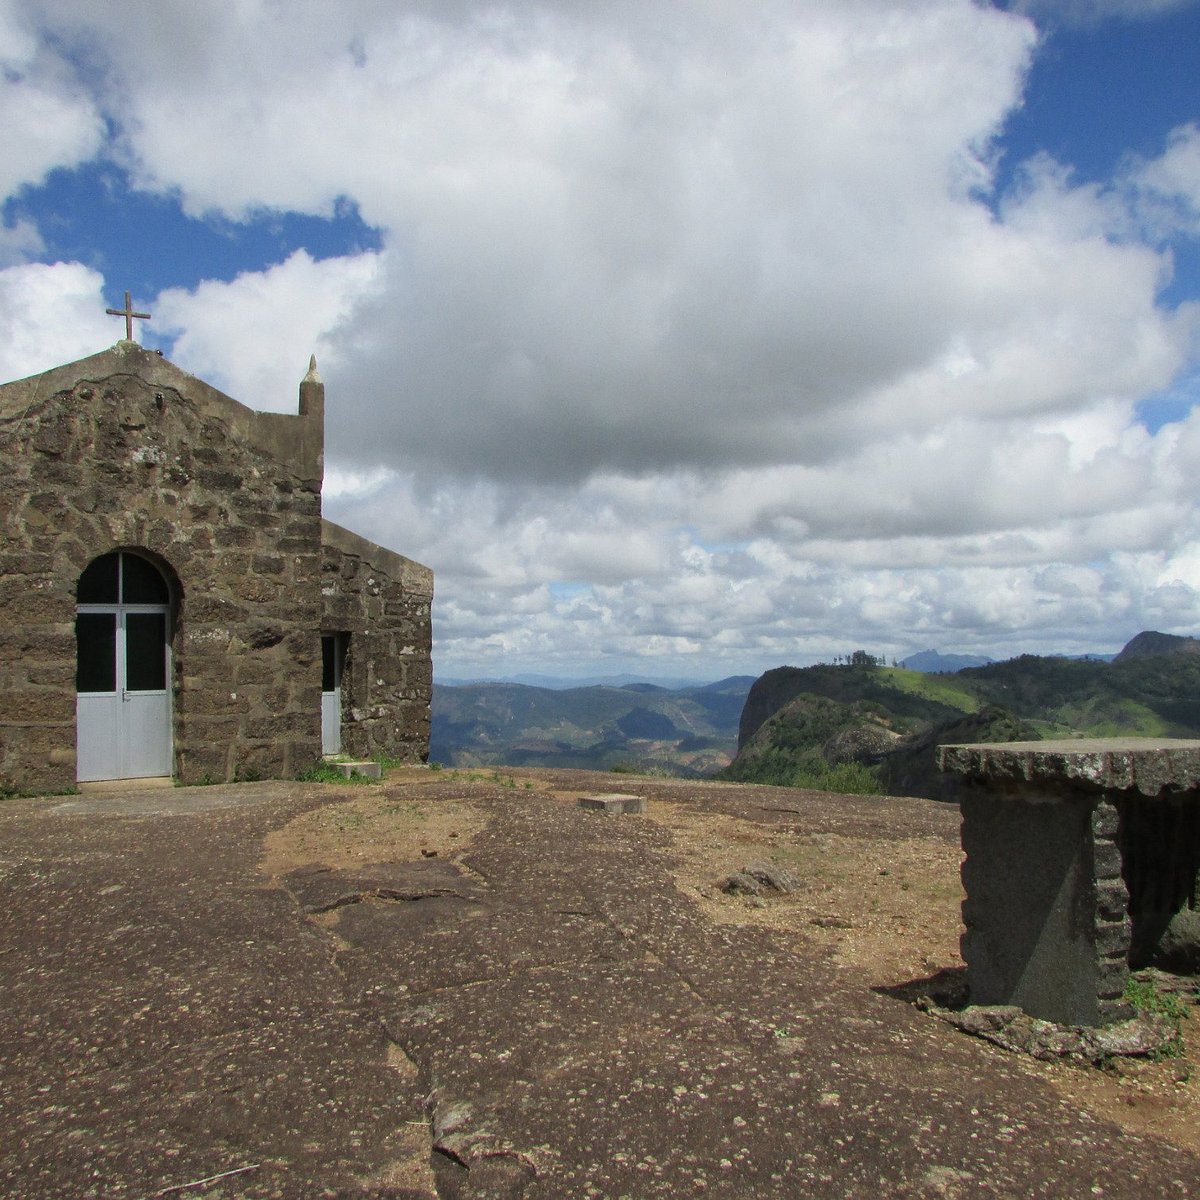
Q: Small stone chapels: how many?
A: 1